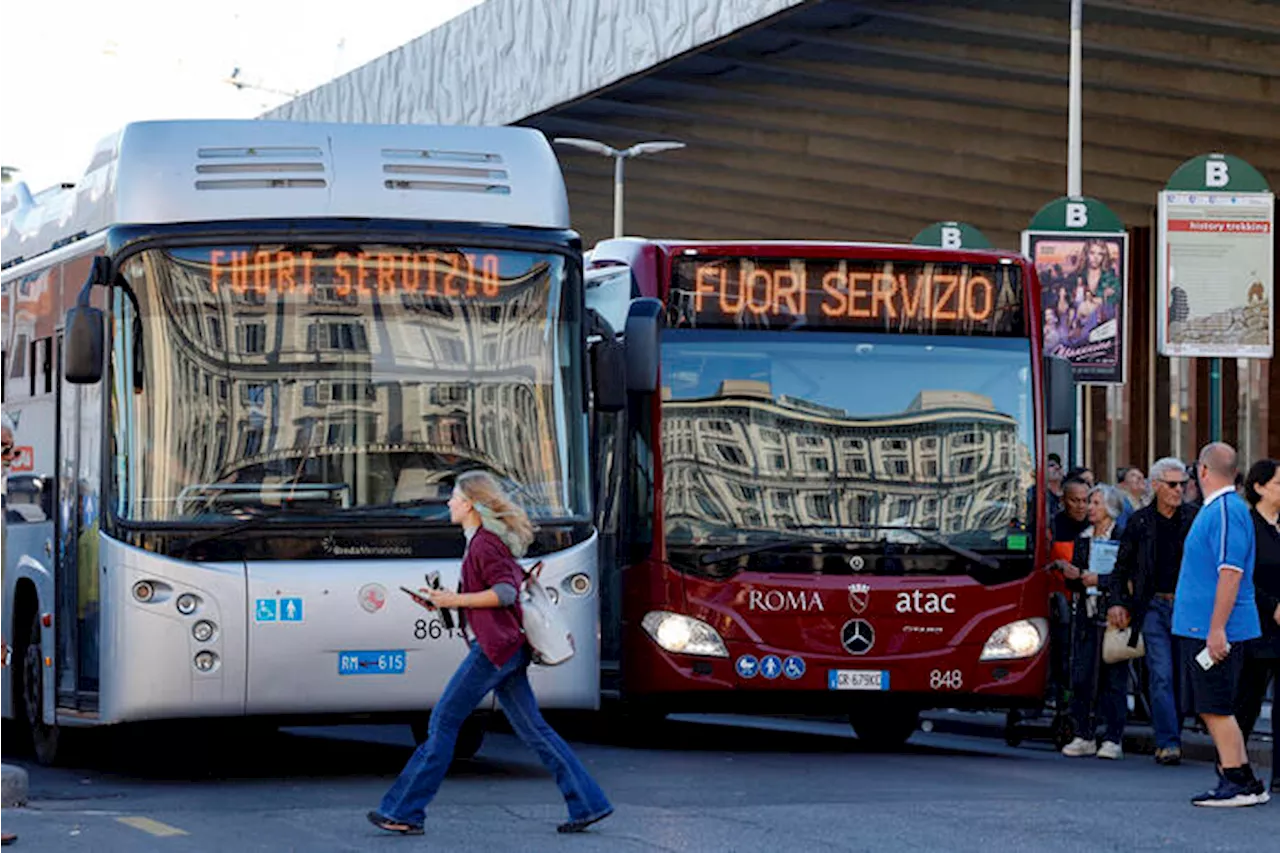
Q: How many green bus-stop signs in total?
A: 3